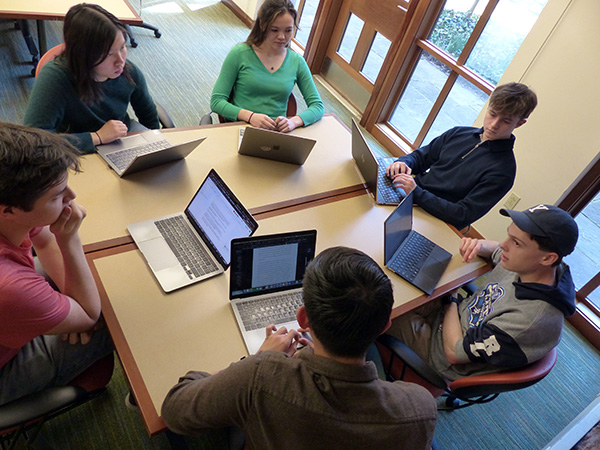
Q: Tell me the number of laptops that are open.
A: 6